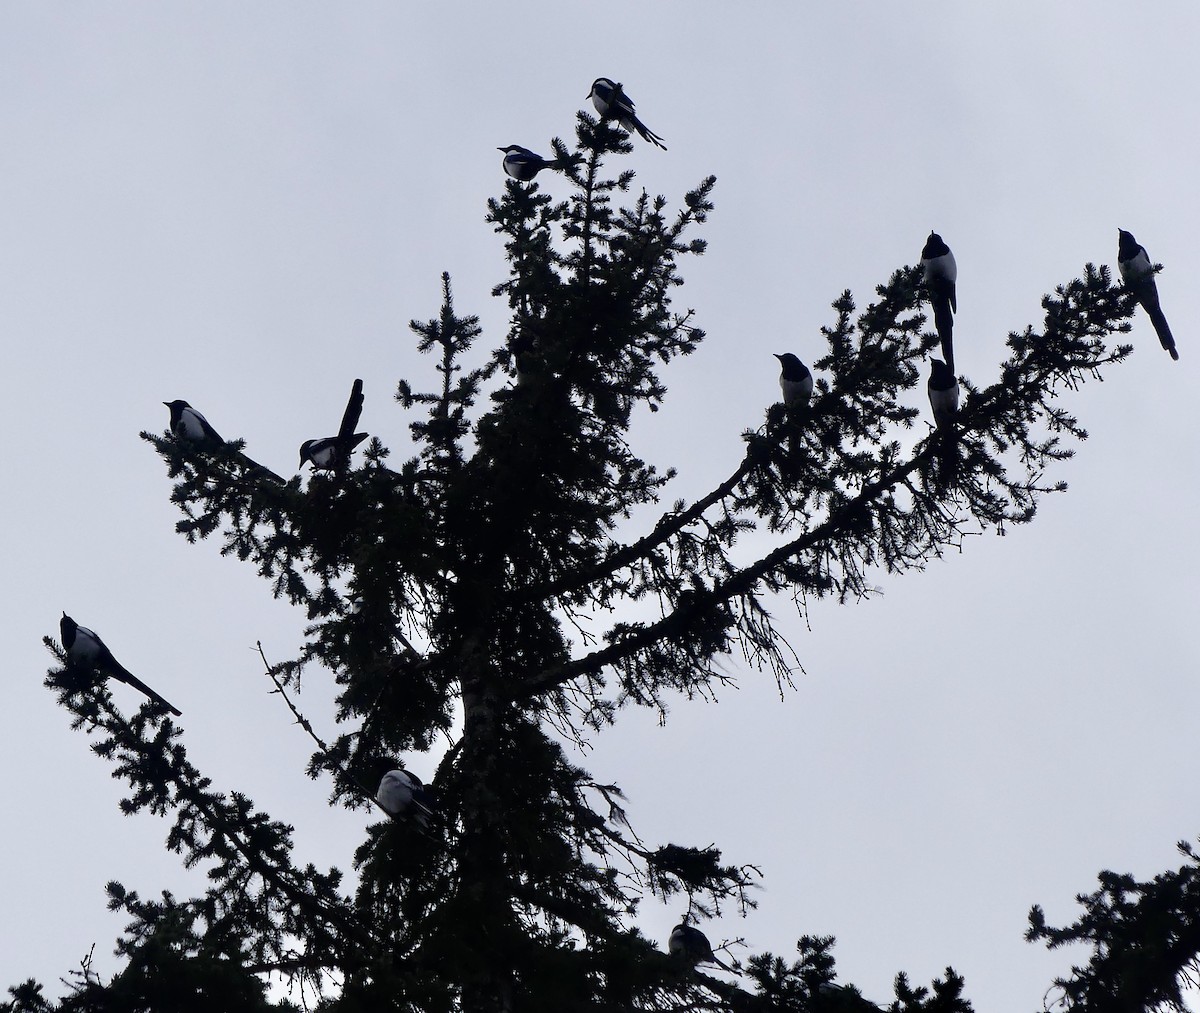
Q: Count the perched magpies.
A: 11